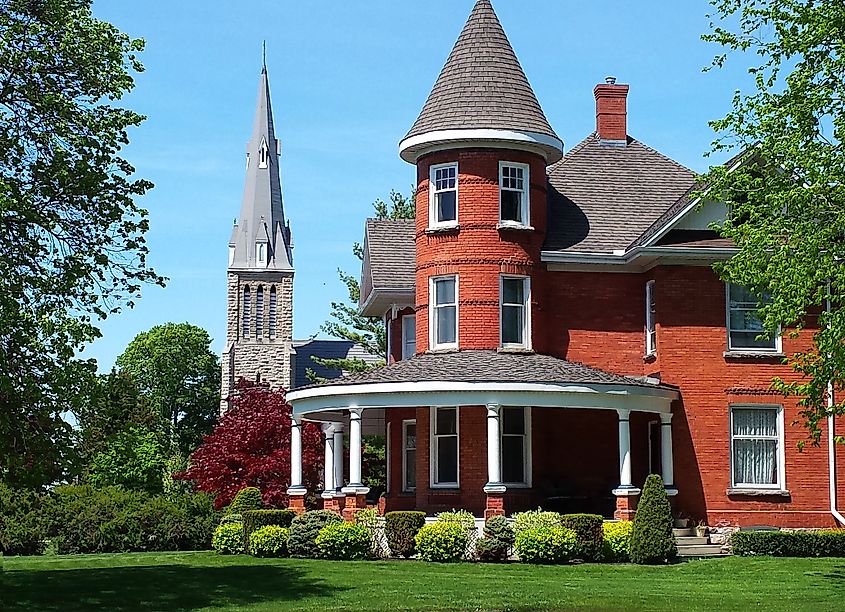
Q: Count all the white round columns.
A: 7